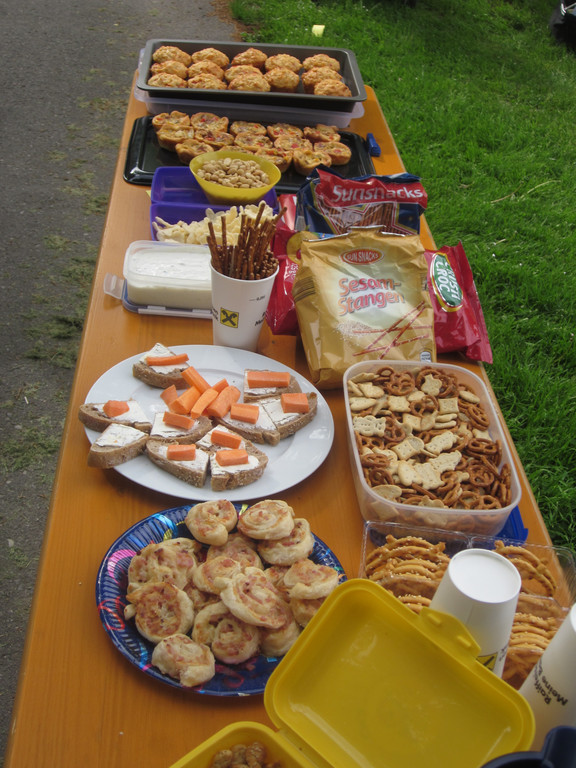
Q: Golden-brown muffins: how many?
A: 14